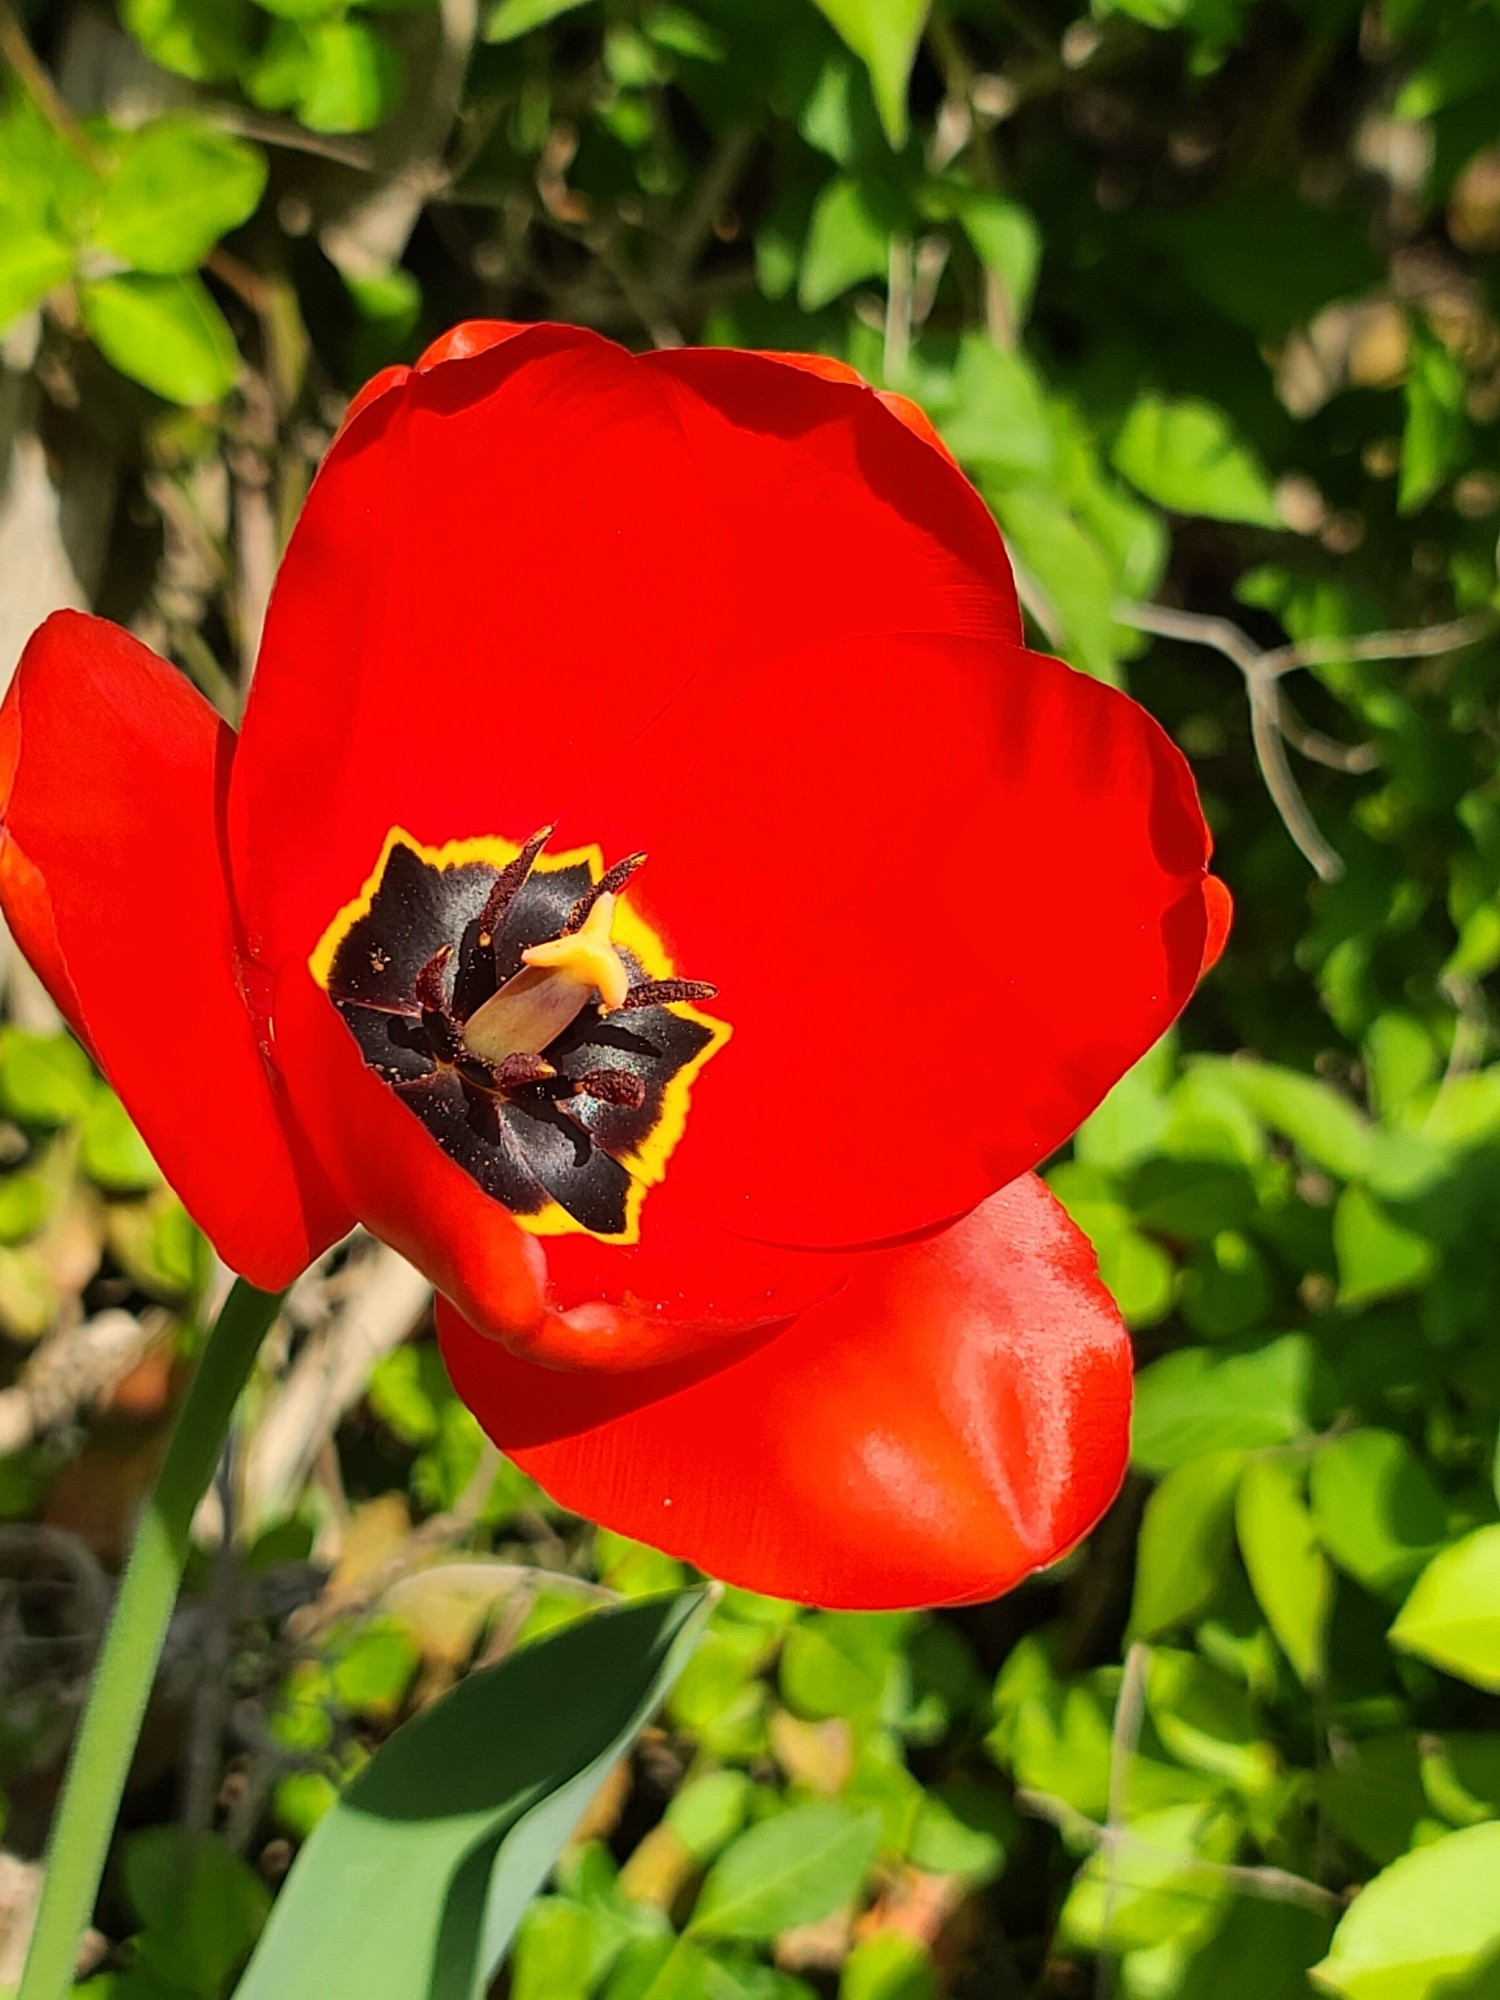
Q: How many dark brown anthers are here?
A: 6